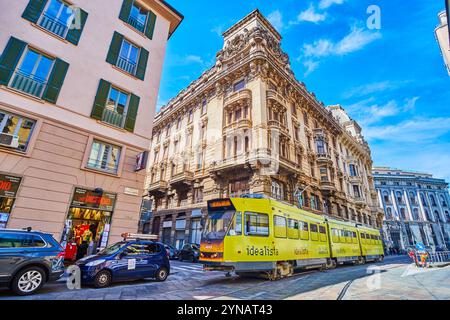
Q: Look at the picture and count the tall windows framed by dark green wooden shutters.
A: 5